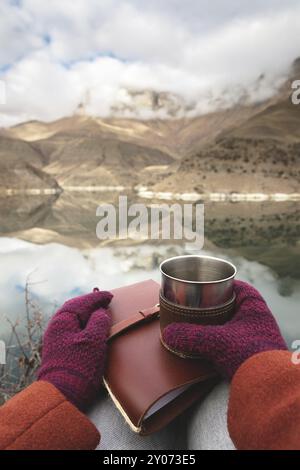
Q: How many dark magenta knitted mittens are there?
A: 2